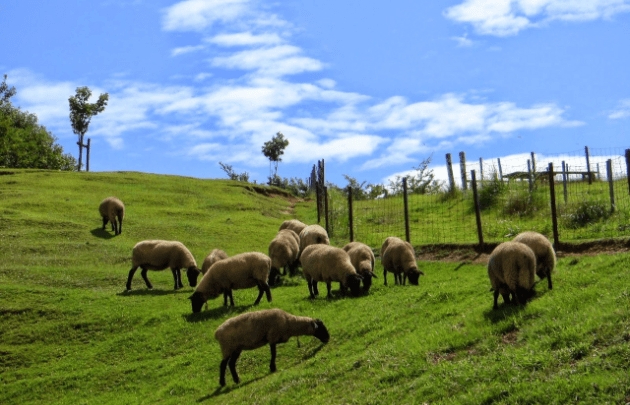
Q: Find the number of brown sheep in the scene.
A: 13